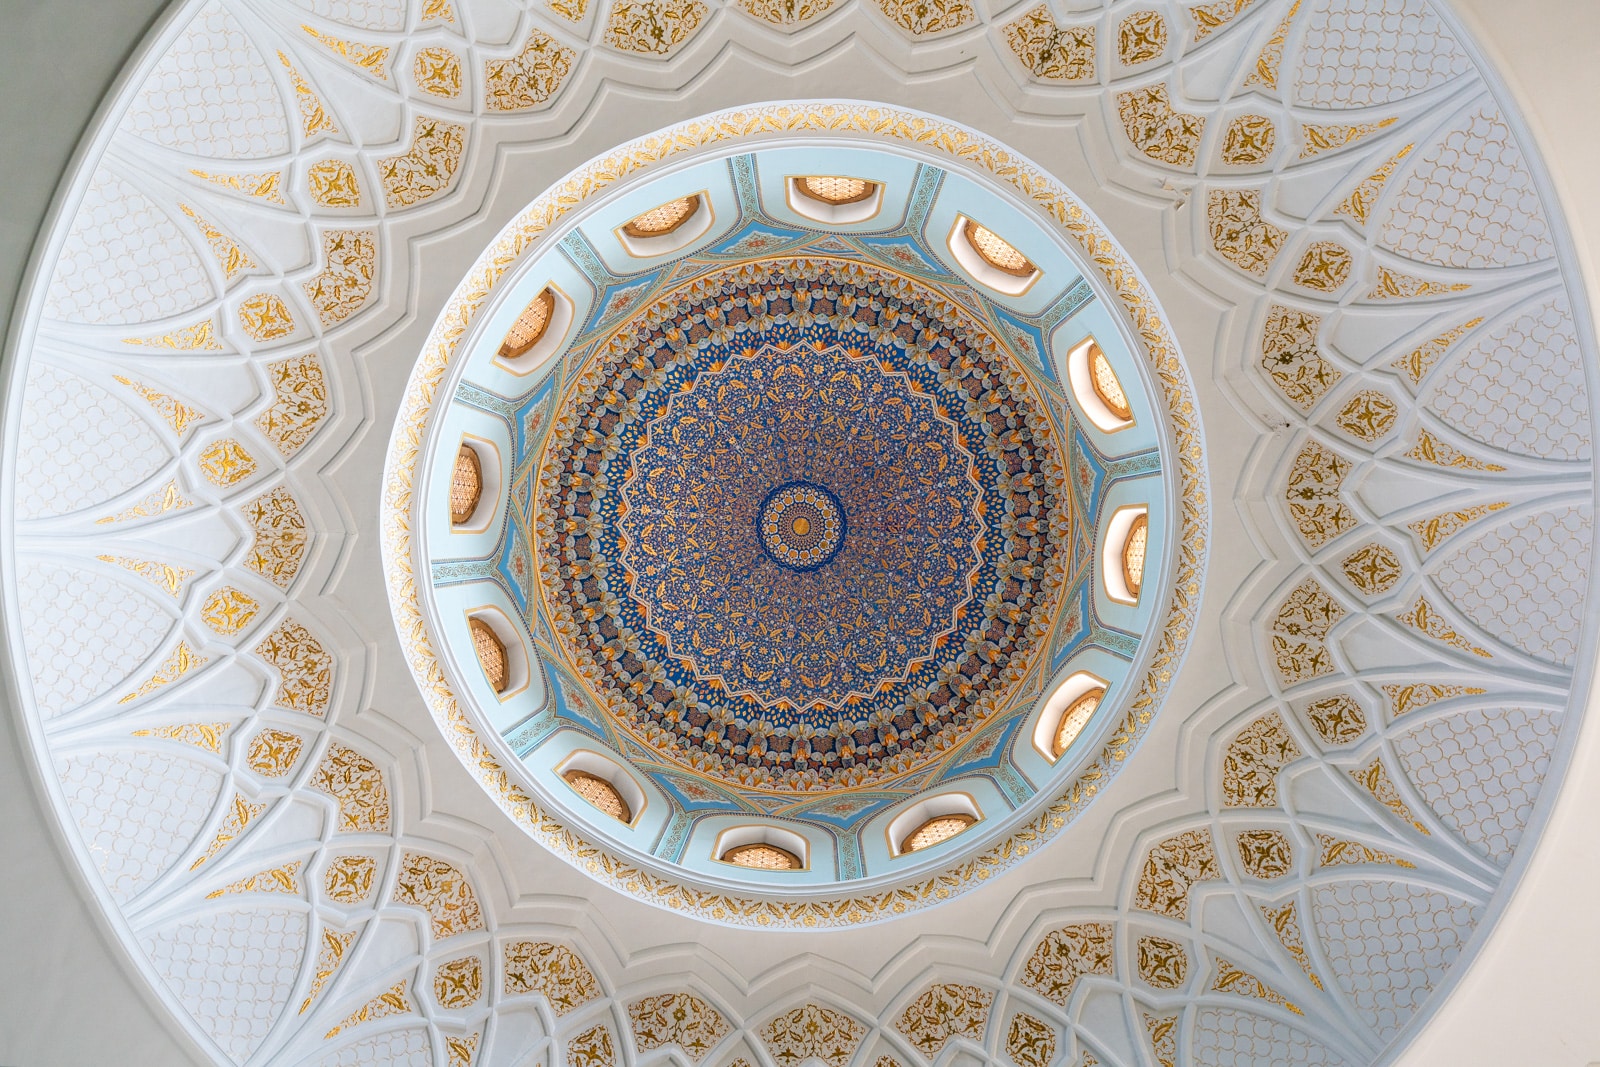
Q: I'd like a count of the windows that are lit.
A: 12